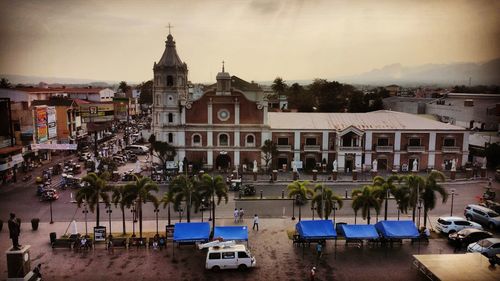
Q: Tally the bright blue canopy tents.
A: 5